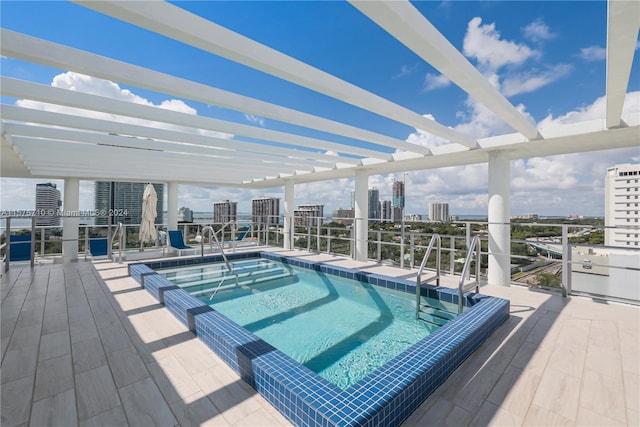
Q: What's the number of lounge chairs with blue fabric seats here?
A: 4